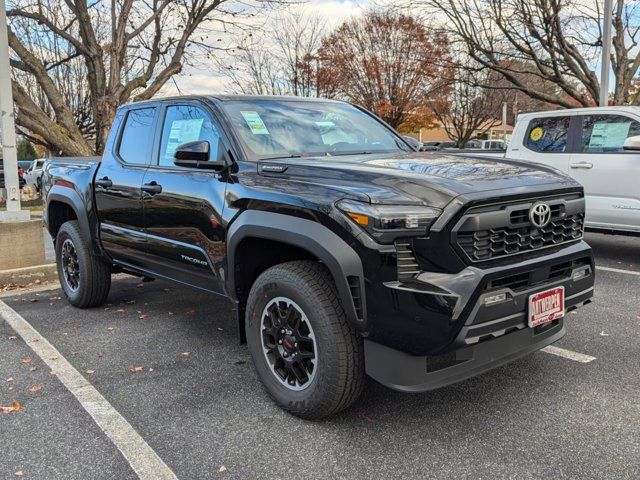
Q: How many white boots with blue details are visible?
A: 0